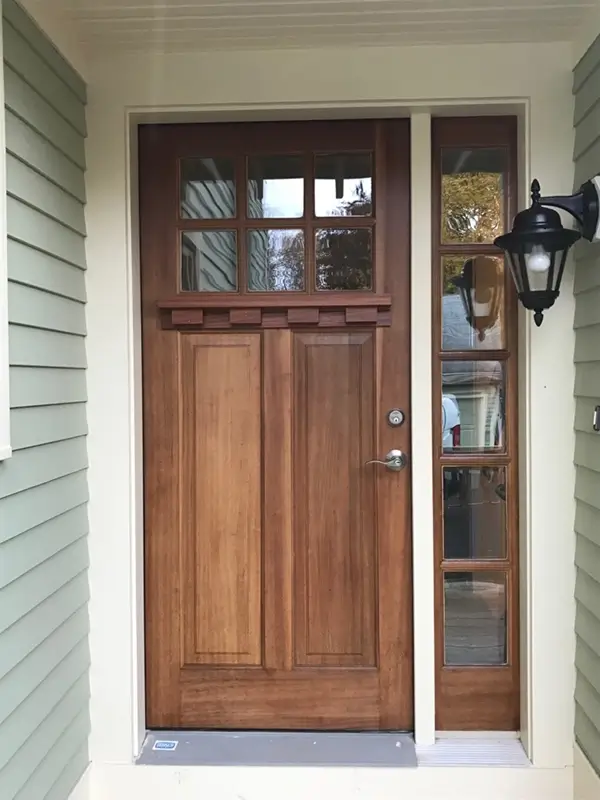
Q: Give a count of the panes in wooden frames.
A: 11